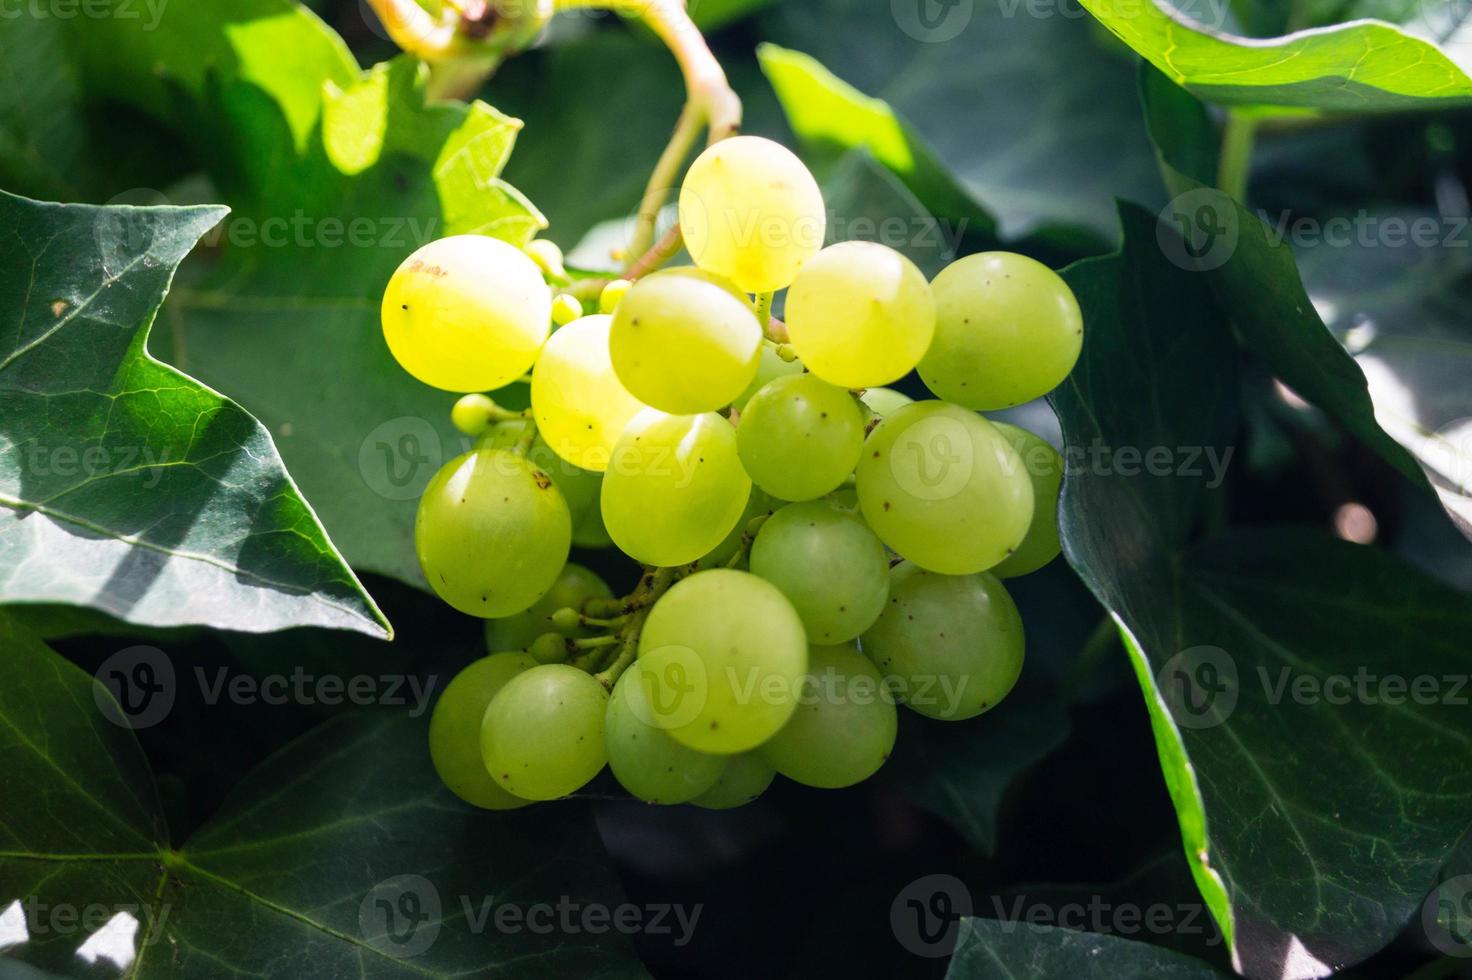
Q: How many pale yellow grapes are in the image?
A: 5